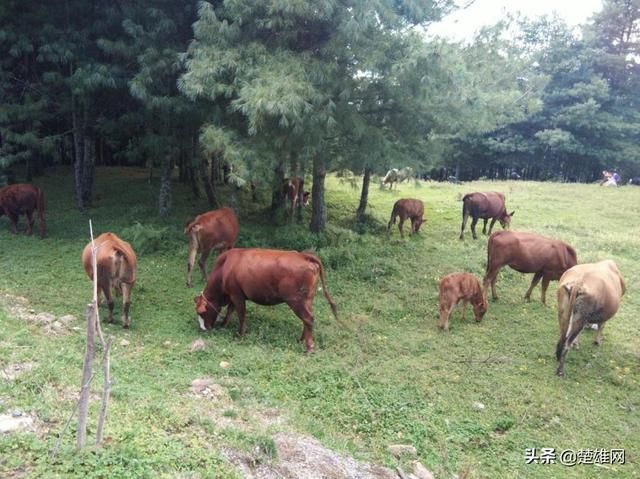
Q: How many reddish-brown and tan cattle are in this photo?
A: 10